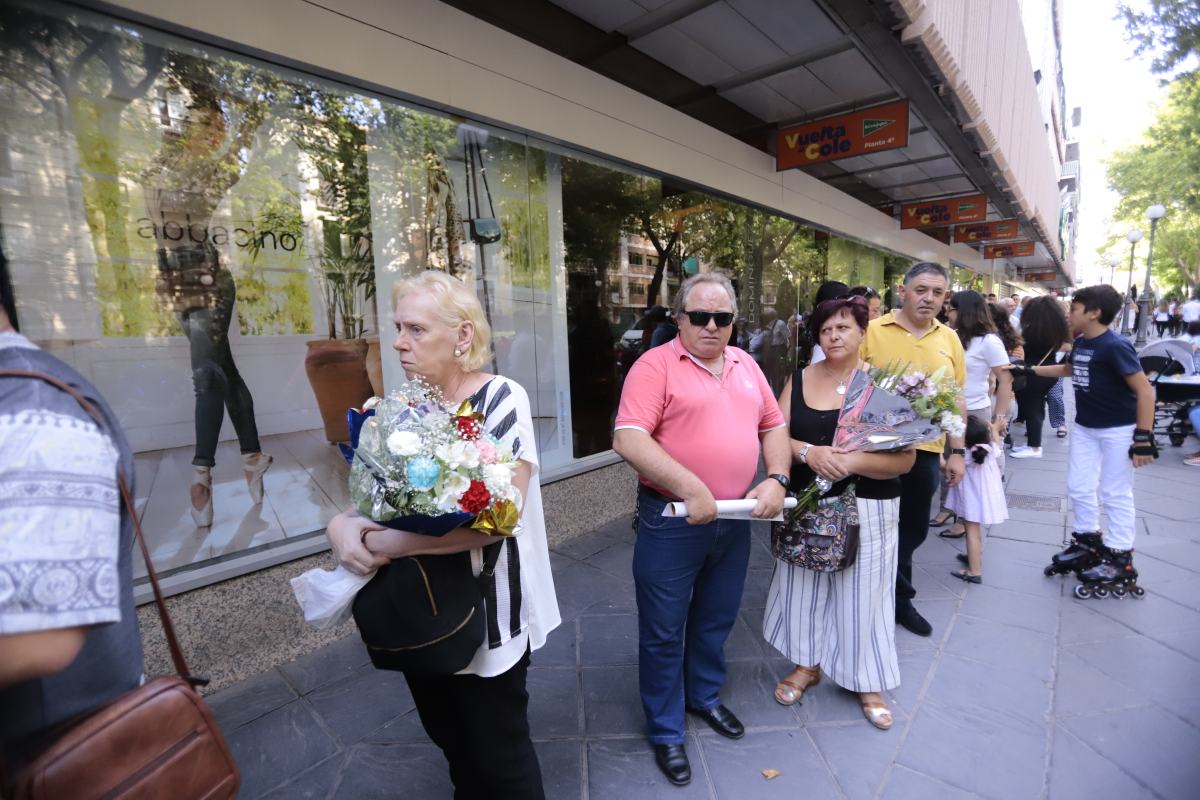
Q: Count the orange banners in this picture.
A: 5